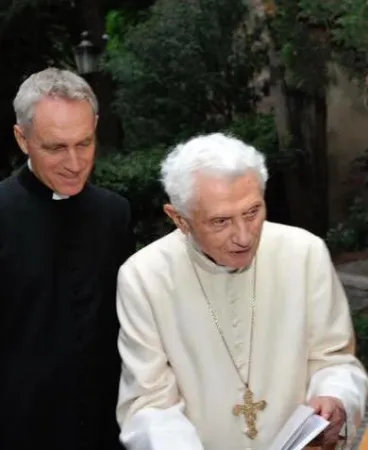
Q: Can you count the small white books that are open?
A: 1